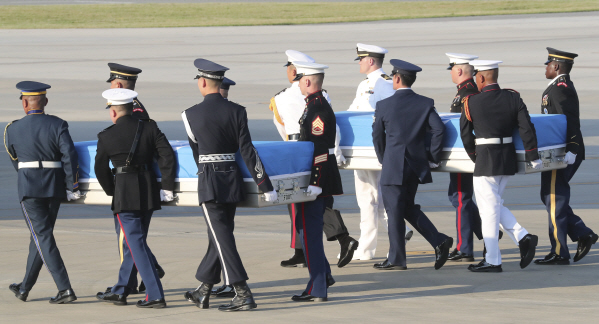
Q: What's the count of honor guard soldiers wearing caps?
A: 12